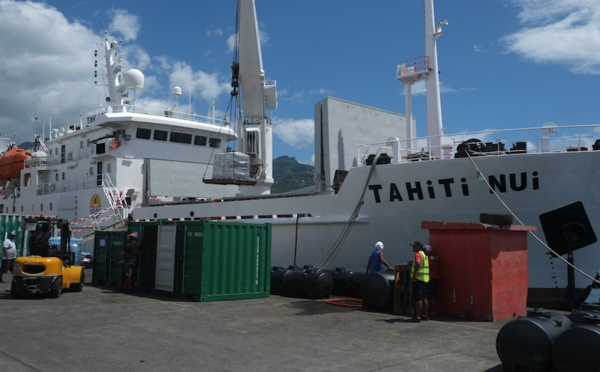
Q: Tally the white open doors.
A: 1